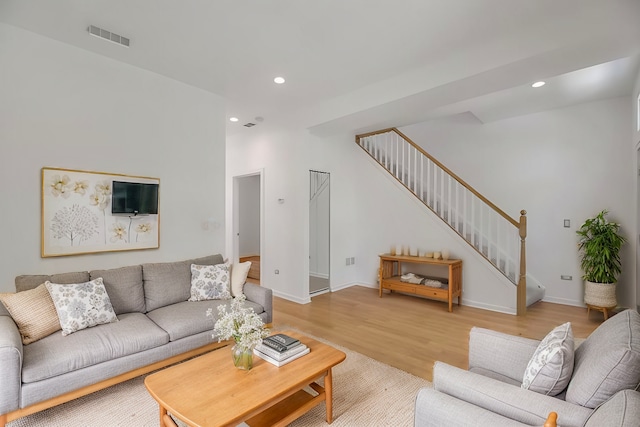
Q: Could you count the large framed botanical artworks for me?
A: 1